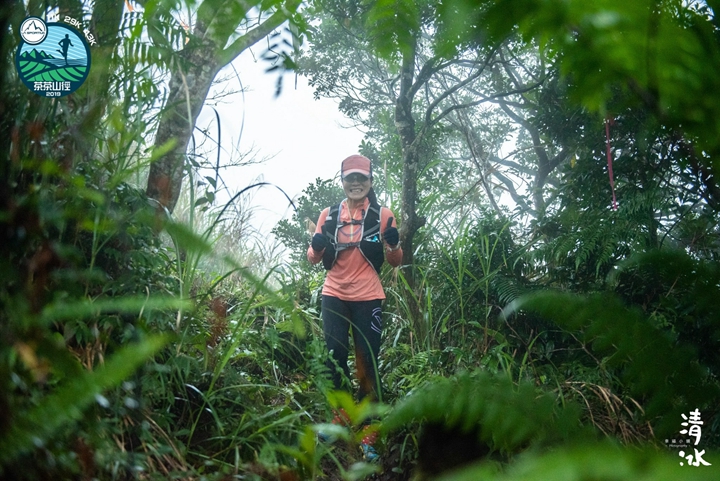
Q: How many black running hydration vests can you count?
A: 1